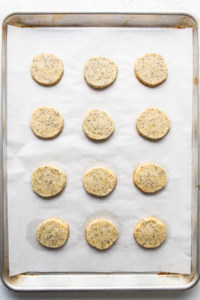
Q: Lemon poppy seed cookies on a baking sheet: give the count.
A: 12